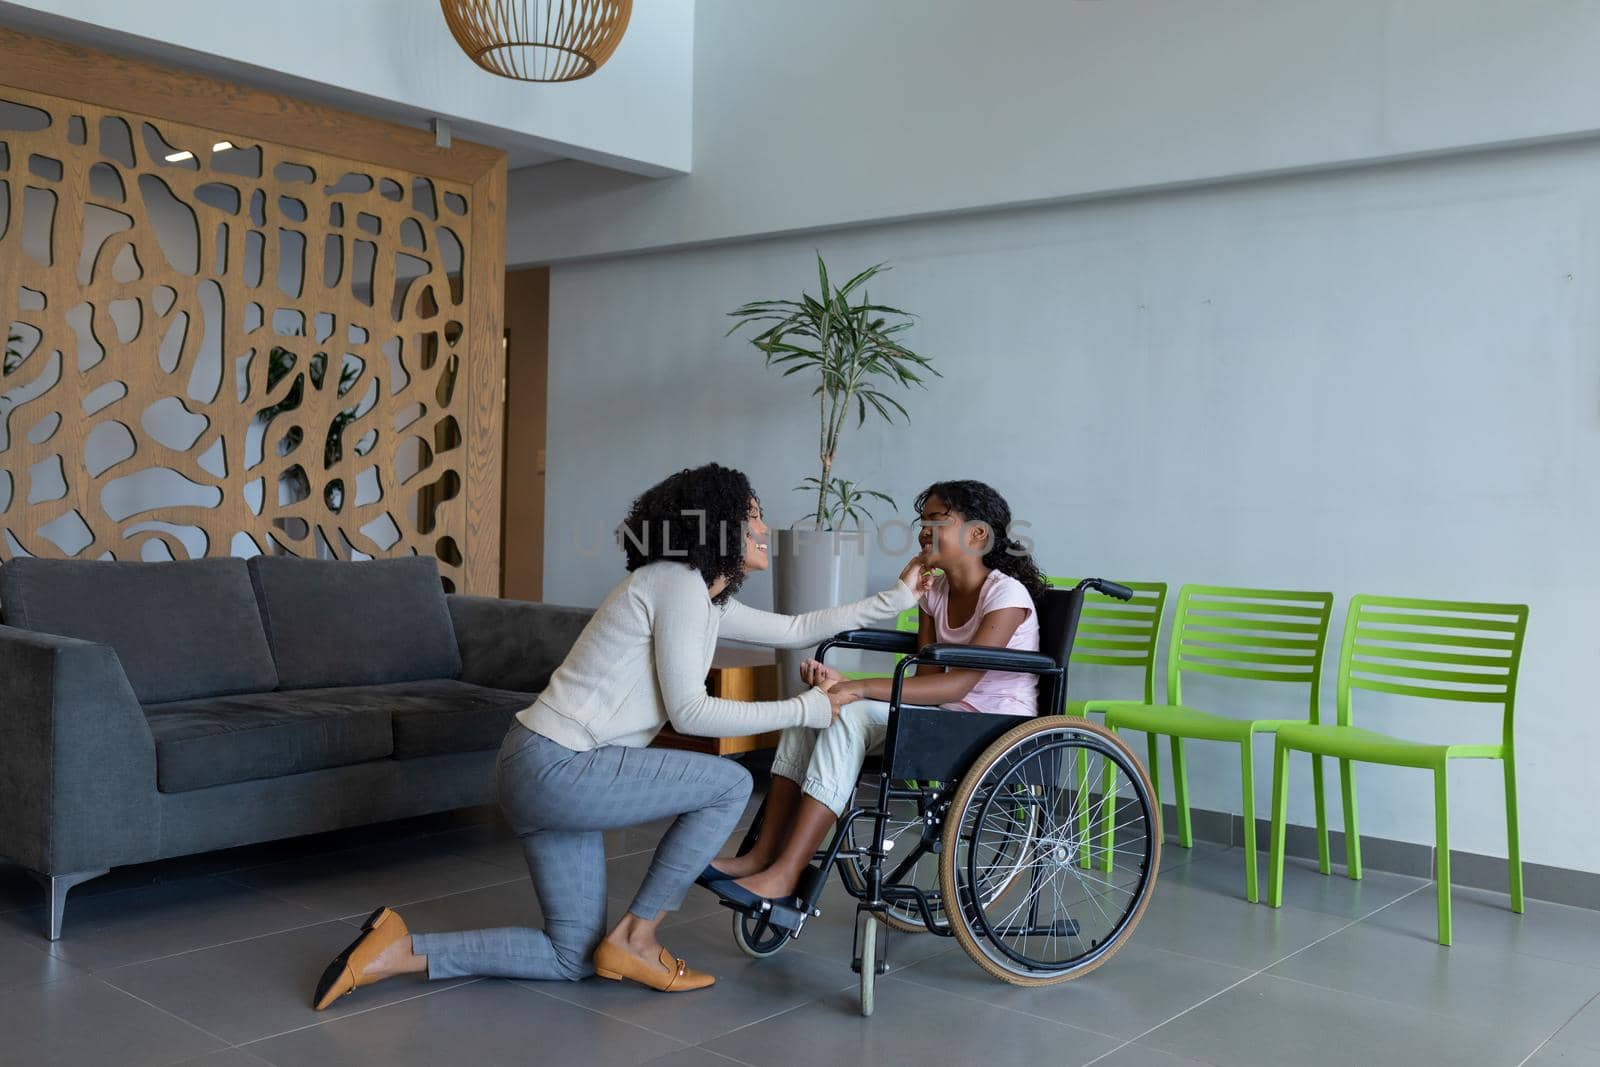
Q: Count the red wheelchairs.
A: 0